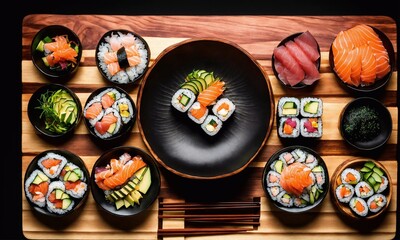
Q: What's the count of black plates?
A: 11